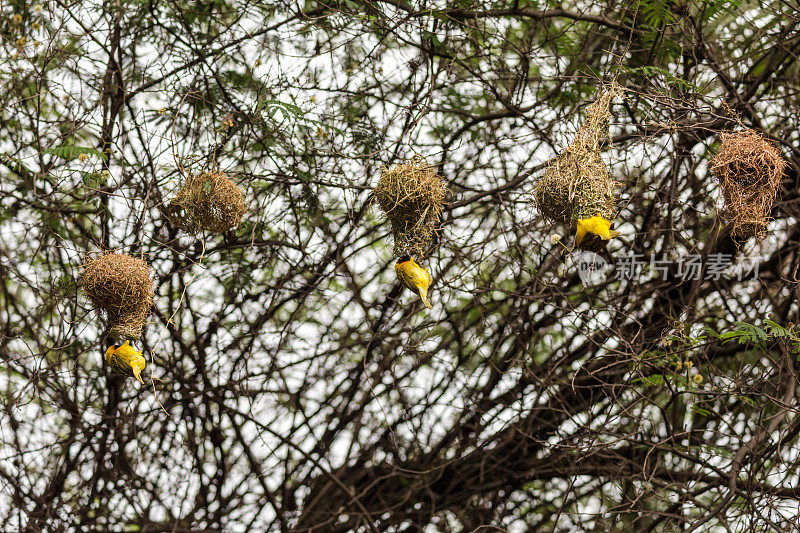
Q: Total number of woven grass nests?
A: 5